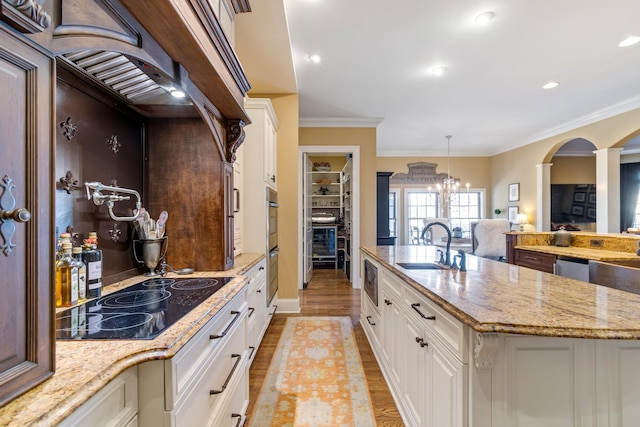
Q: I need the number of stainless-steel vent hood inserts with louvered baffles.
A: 1